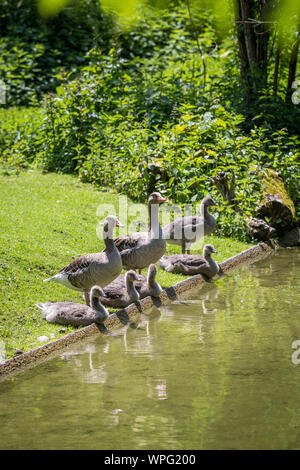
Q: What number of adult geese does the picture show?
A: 3